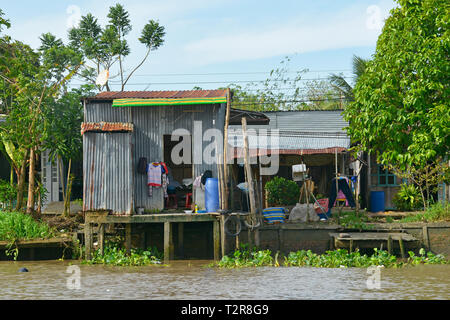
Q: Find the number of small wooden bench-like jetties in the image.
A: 1